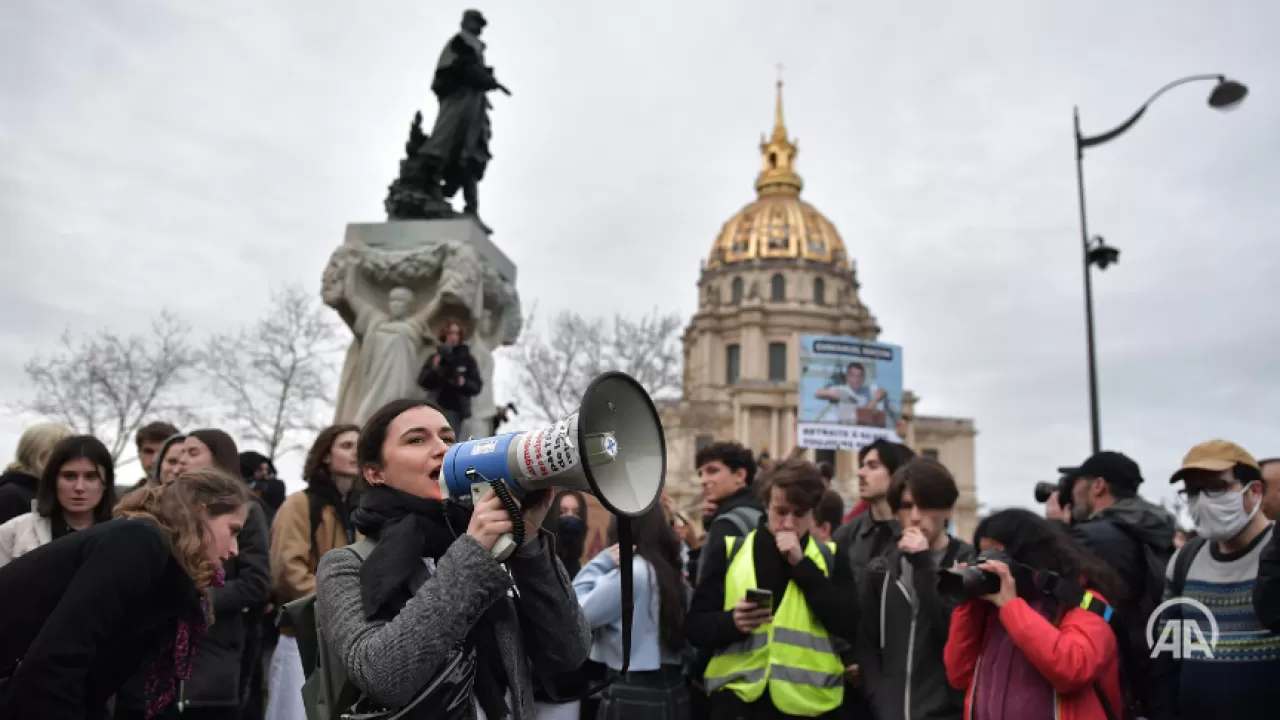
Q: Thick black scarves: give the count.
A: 1